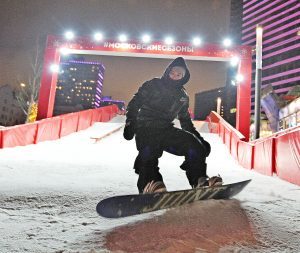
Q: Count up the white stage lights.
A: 11